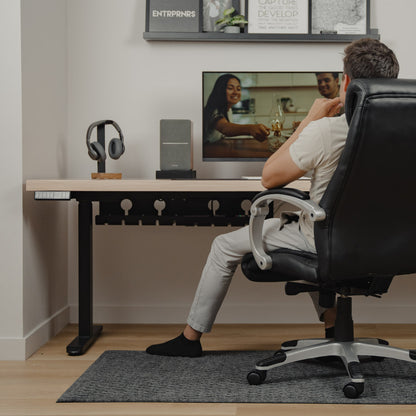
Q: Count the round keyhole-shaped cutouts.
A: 4